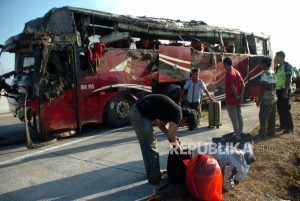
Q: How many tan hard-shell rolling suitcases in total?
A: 1